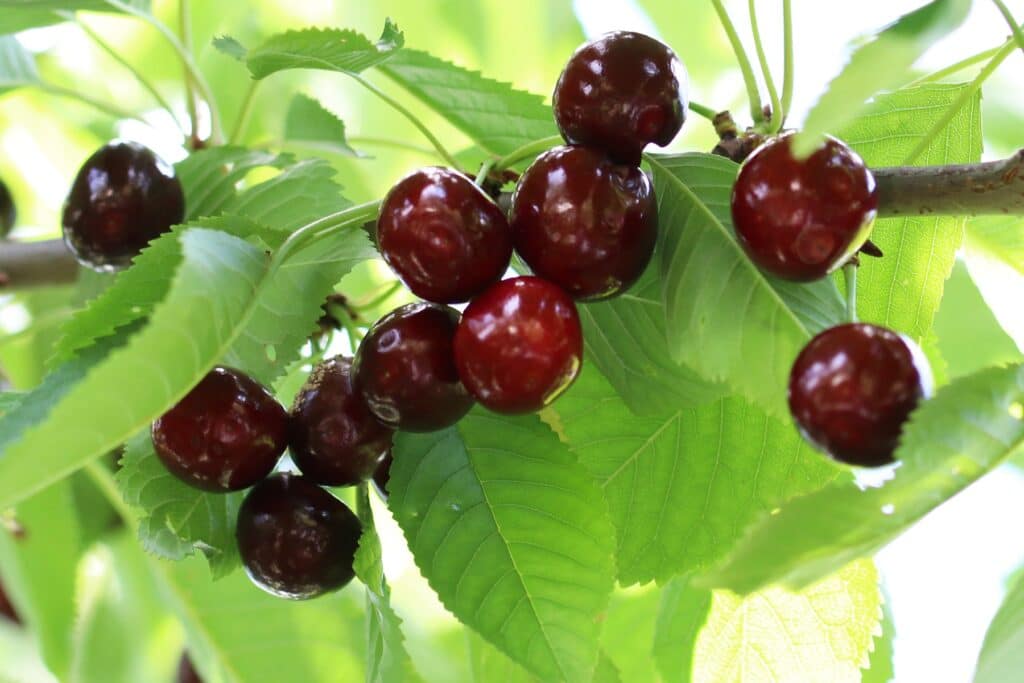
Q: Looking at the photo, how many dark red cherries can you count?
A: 11